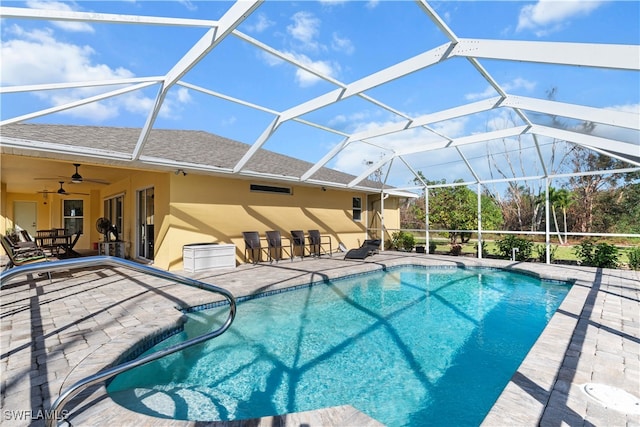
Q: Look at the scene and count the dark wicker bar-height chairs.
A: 4